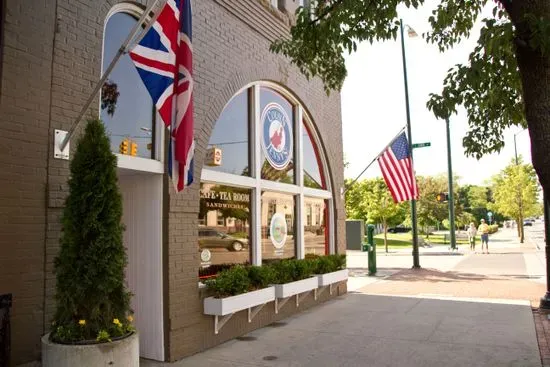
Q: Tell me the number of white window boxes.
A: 3